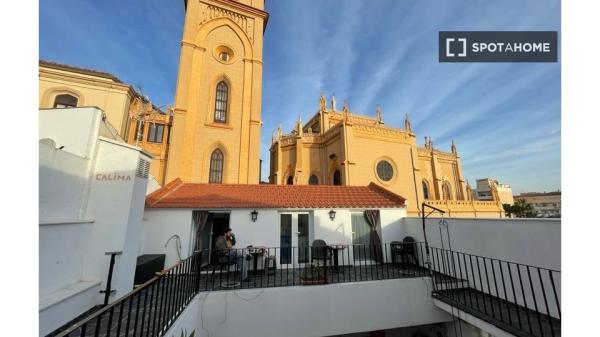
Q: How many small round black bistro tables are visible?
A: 2